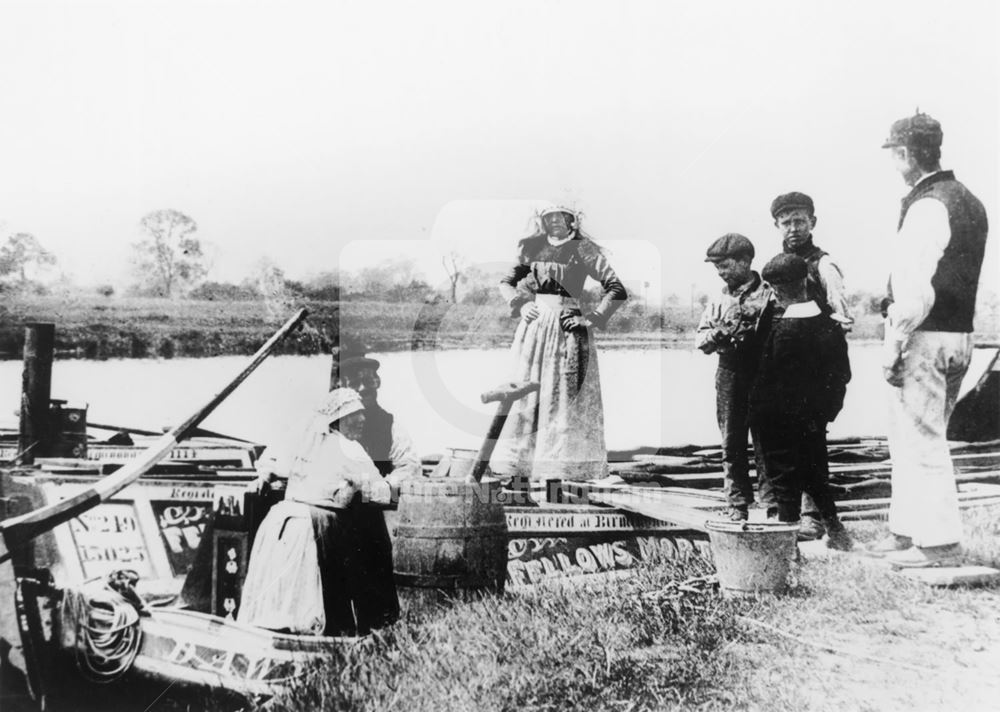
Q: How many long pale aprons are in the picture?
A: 2